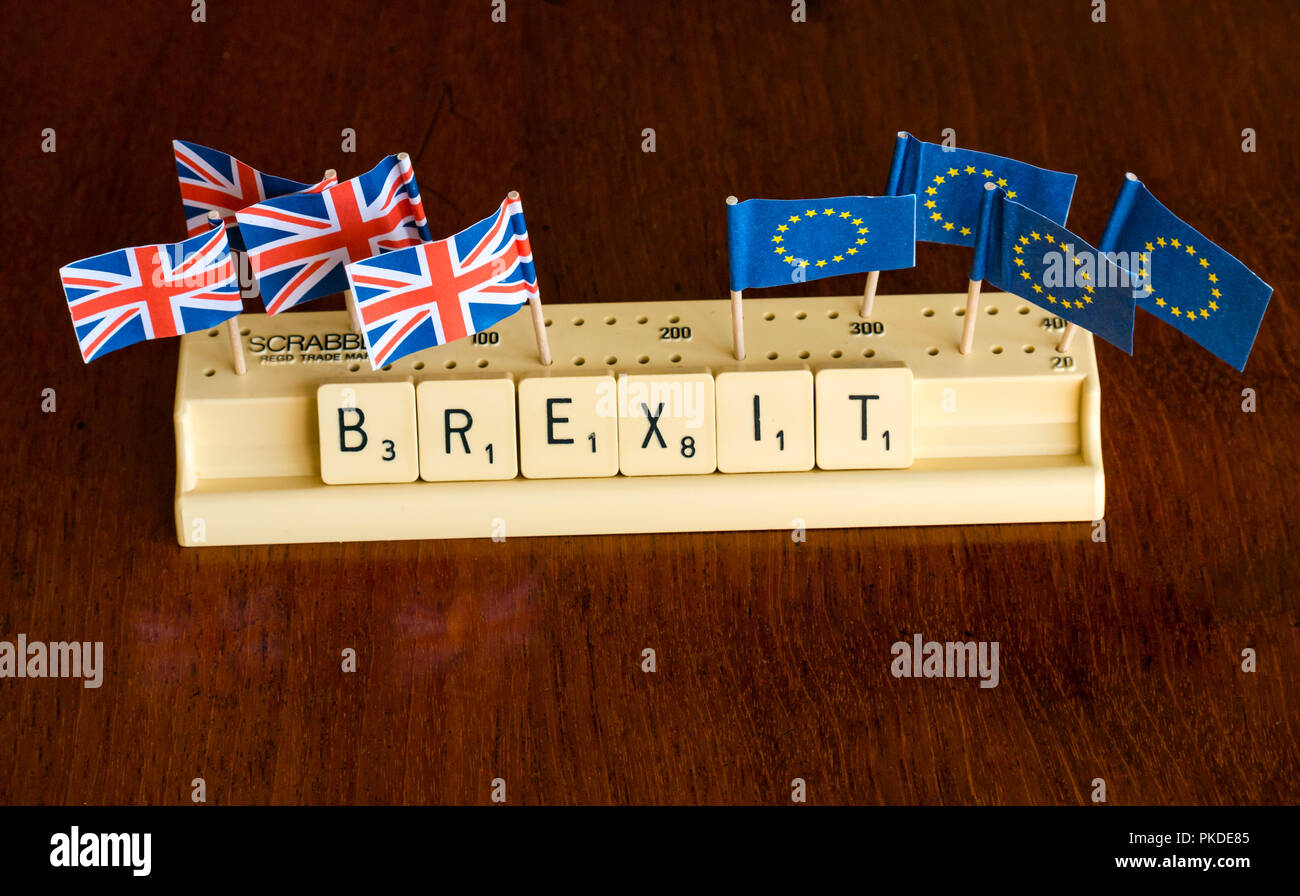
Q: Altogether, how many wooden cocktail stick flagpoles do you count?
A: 8